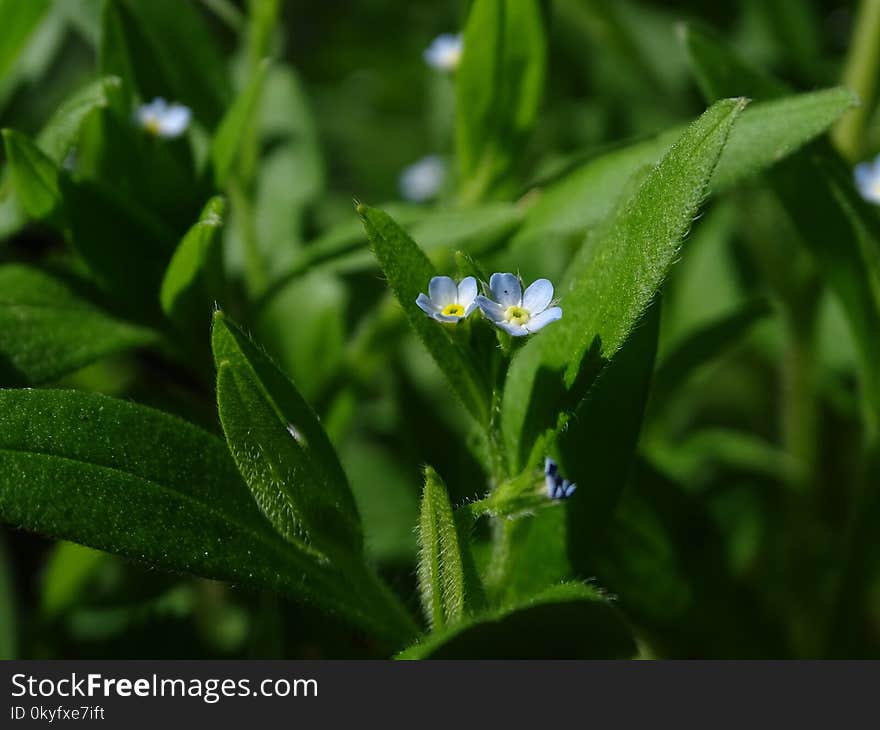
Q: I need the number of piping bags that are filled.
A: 0